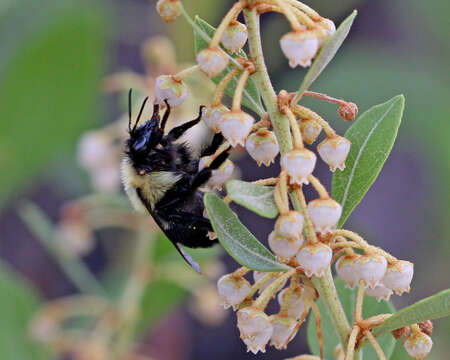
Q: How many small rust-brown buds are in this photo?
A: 3